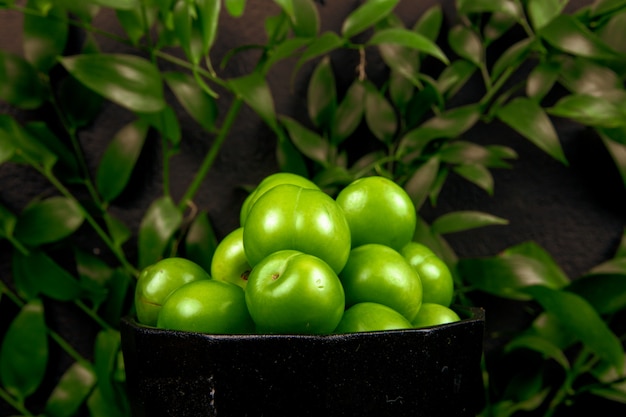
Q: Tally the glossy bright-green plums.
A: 11